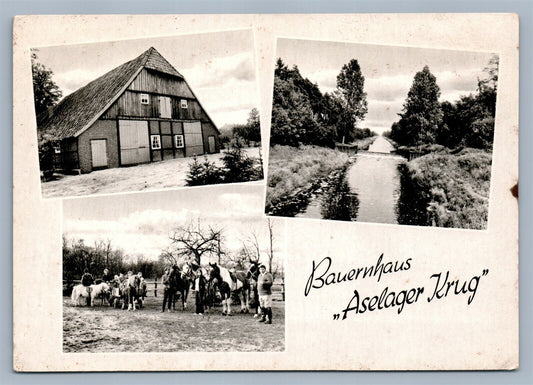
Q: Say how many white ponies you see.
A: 1